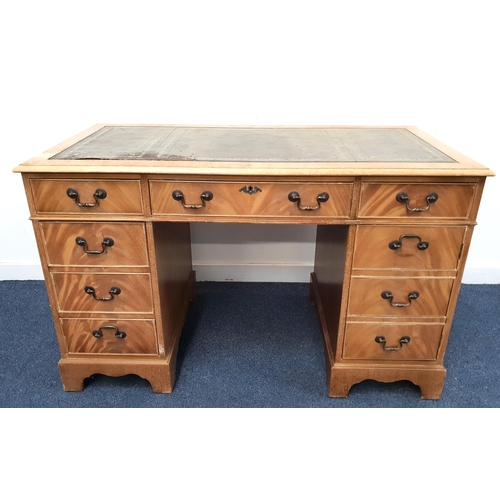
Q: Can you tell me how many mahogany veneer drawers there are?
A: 9